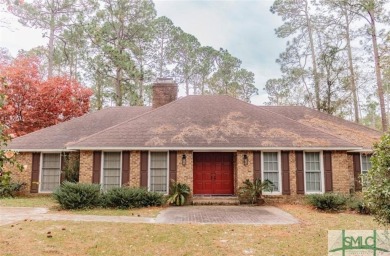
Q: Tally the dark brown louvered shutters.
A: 11